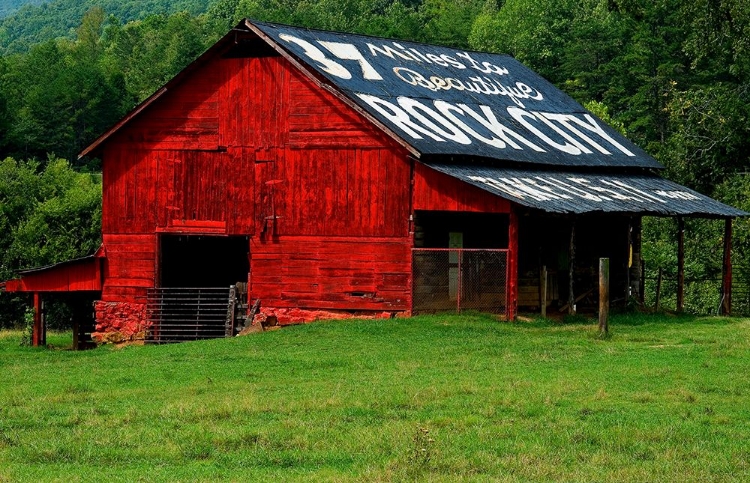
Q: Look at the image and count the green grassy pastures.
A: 1